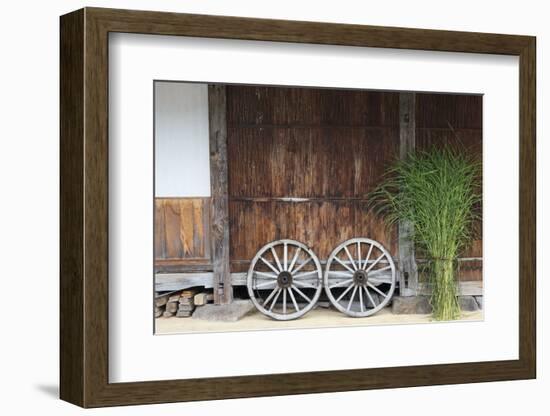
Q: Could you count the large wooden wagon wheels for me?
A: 2